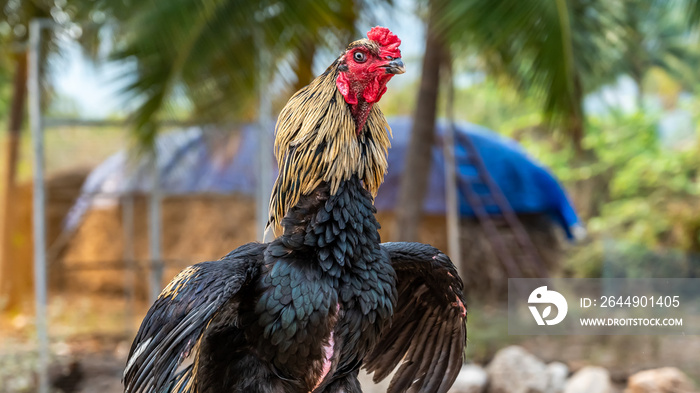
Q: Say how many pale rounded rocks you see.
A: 5